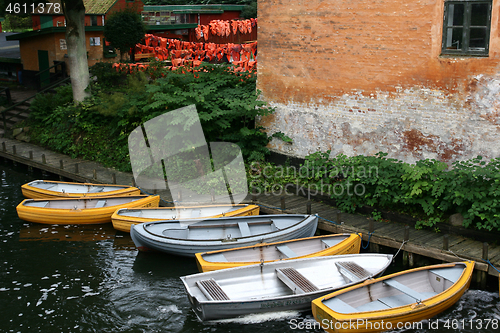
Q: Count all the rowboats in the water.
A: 7